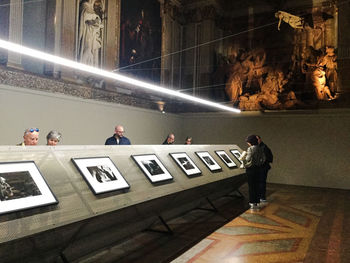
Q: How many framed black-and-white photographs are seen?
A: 7